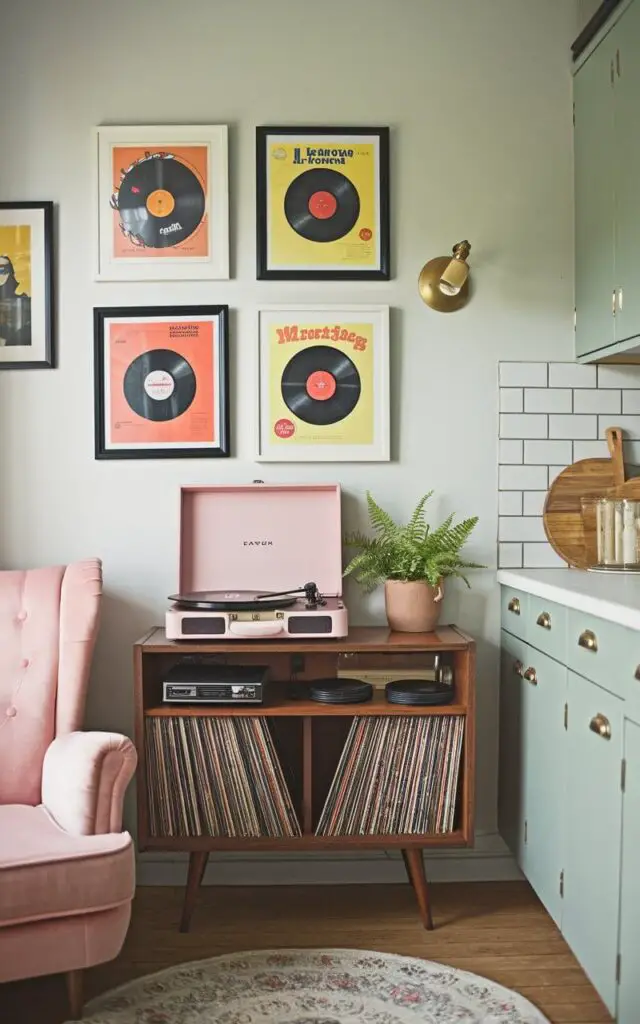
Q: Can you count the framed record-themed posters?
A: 4